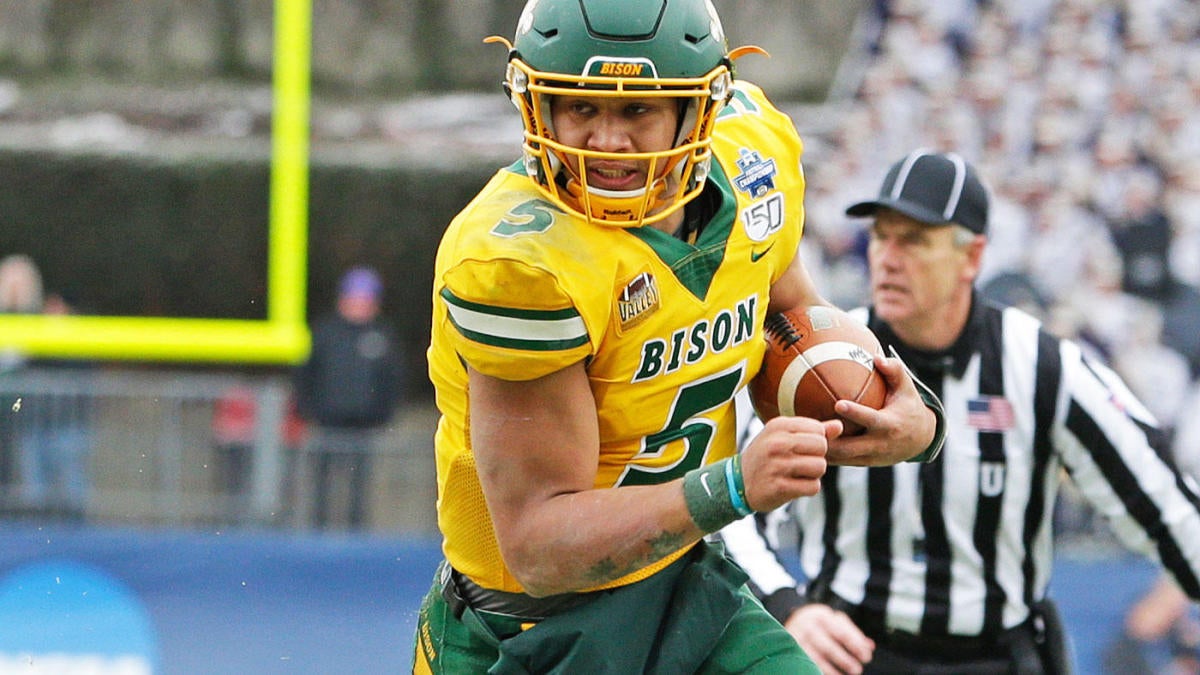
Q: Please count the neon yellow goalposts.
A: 1